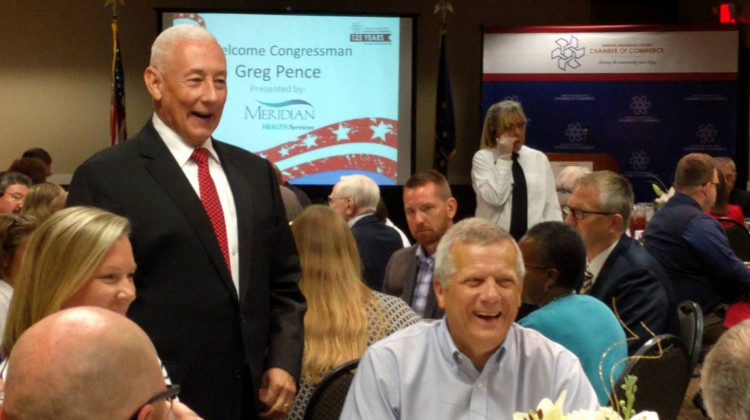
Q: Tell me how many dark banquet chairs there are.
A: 4